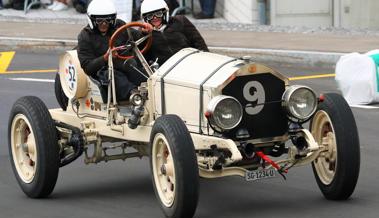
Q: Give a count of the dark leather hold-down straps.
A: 2